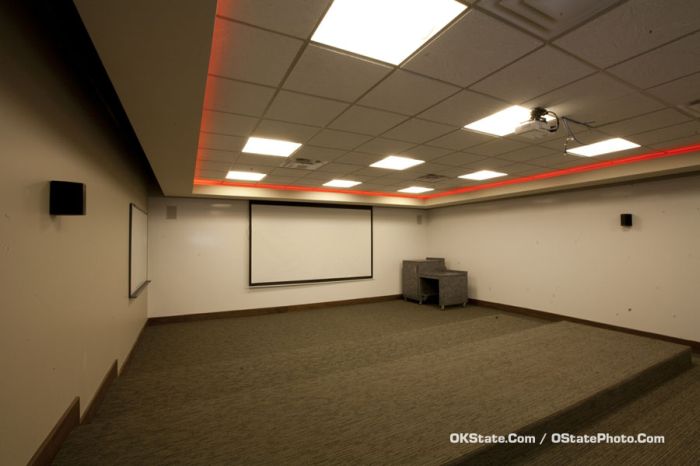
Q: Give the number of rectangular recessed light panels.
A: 9